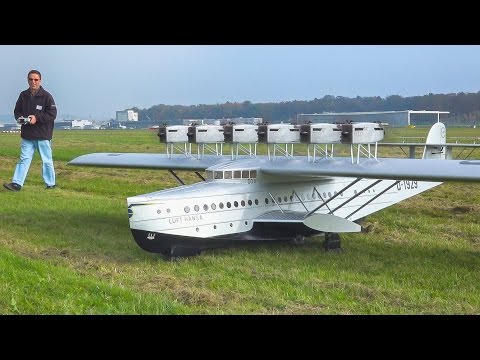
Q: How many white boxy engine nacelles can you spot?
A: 6